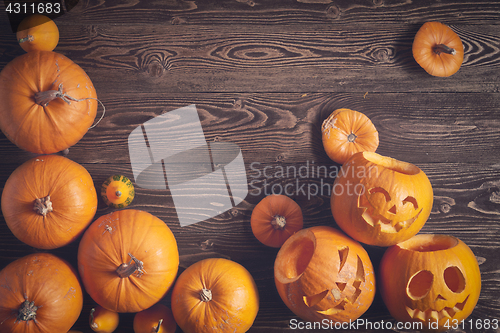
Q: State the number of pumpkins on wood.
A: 15